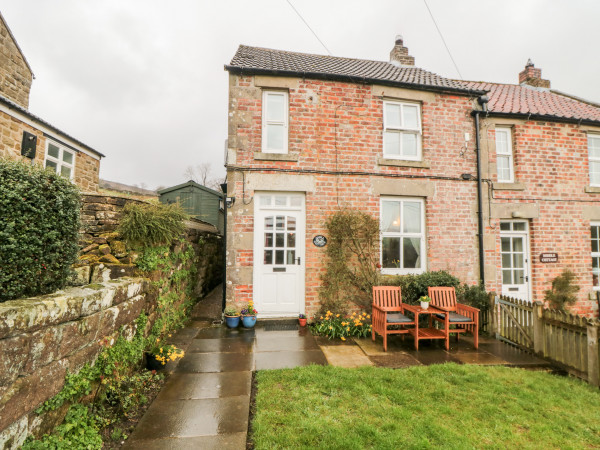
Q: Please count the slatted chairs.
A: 2